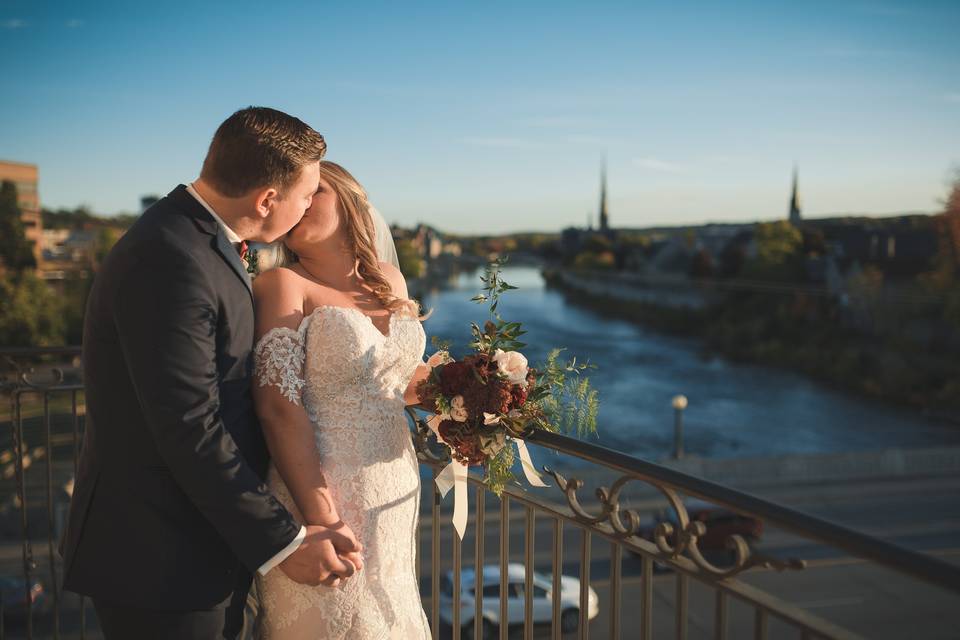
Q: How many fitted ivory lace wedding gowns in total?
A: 1